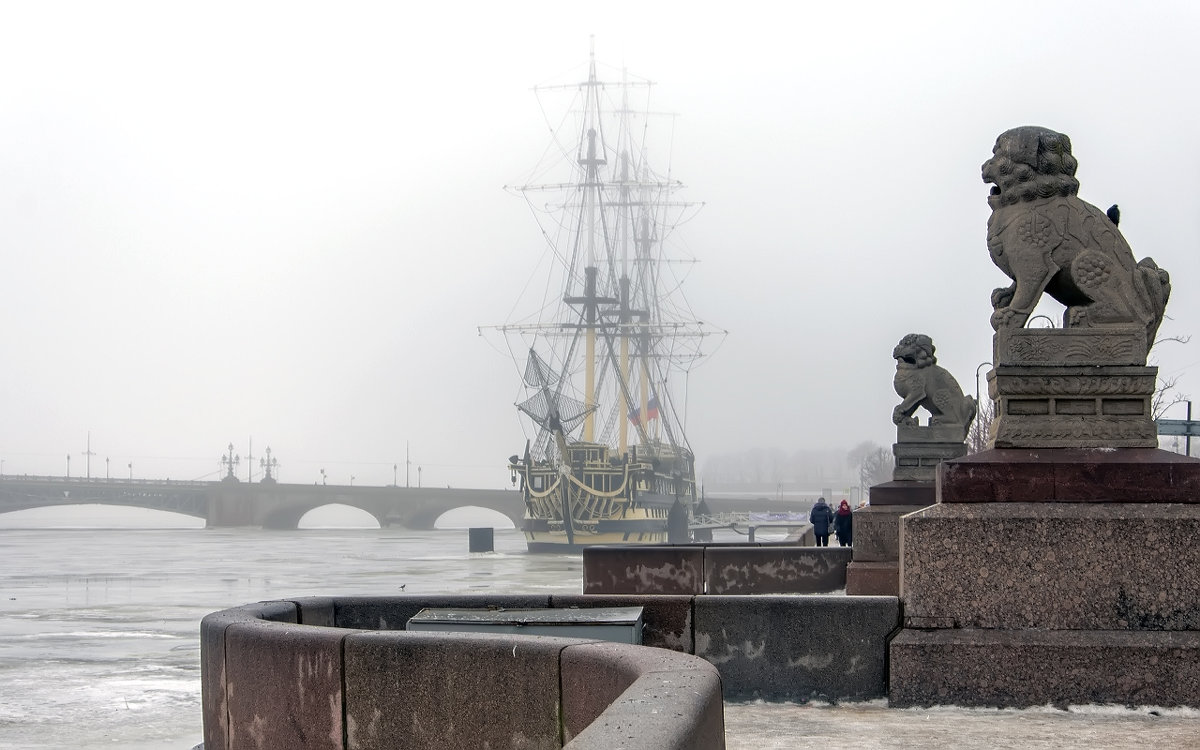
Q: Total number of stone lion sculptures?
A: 2